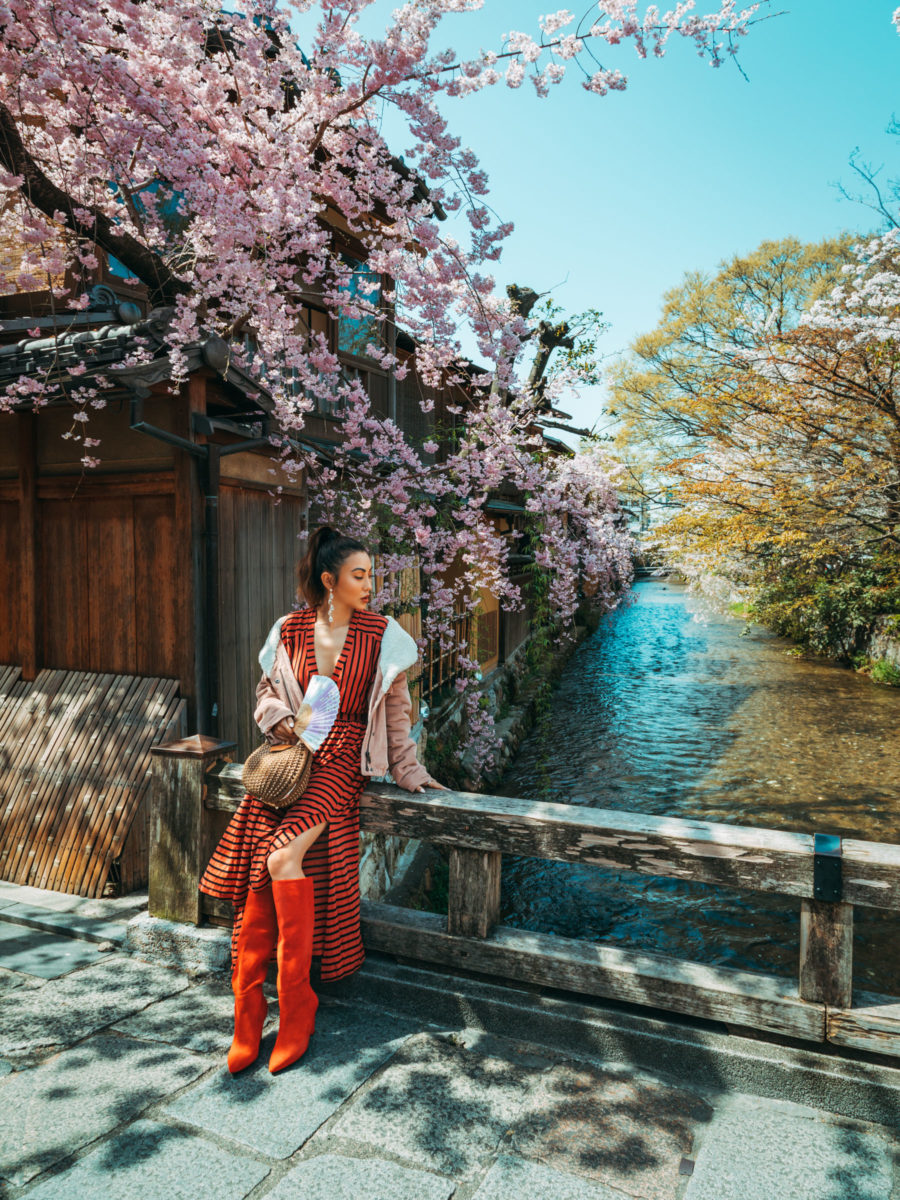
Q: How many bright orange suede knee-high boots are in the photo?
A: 2